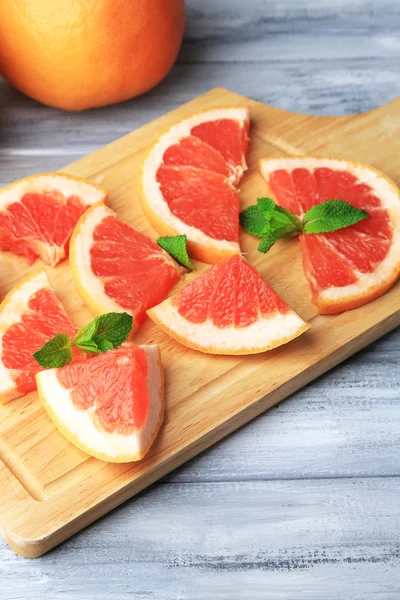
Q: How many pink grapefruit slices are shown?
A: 7